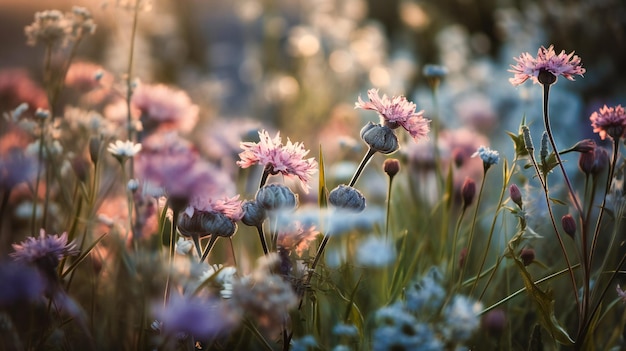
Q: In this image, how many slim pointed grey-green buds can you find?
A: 2